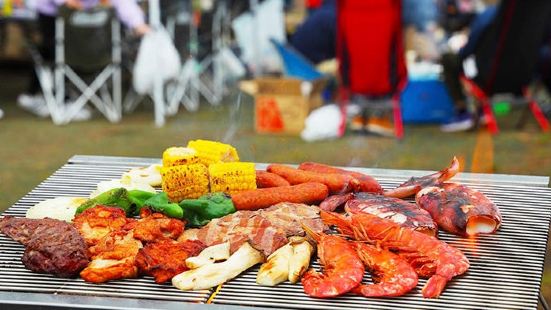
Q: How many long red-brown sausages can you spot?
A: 4